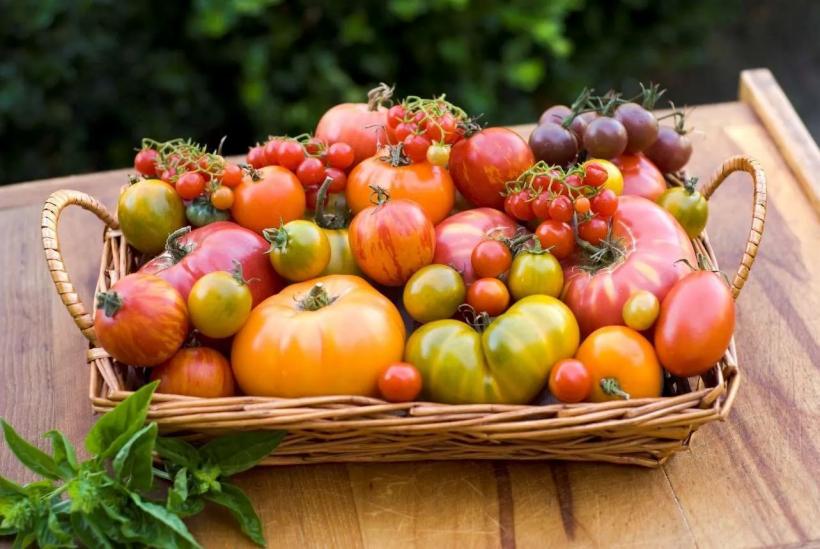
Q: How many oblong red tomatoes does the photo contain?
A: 1